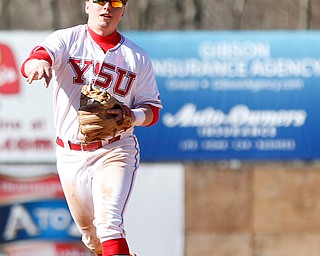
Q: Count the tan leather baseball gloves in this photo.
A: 1